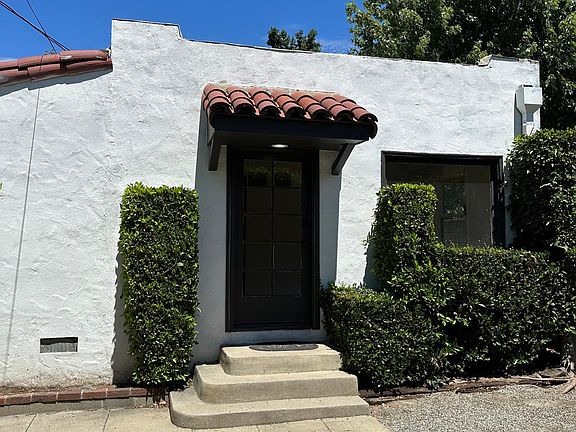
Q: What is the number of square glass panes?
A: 10